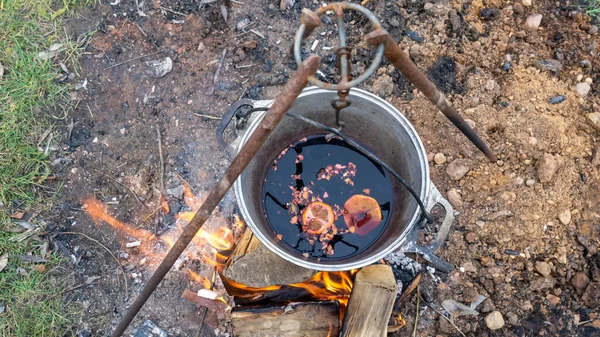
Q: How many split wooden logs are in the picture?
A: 3